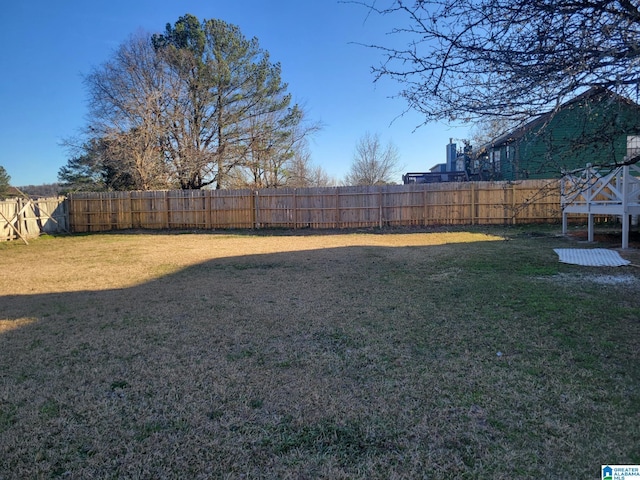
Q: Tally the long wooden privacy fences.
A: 1